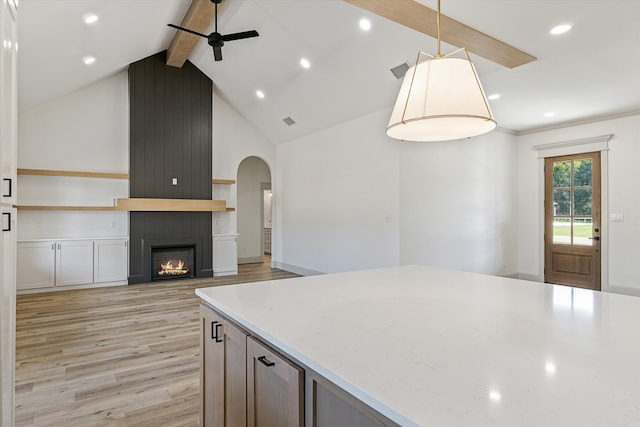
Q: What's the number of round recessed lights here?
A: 8